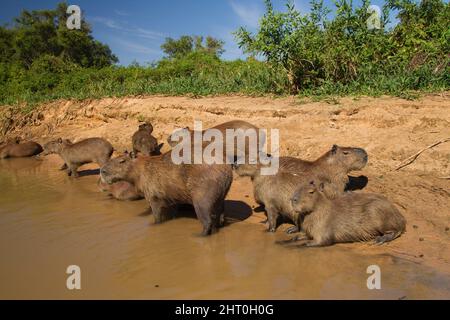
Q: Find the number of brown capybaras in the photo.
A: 9